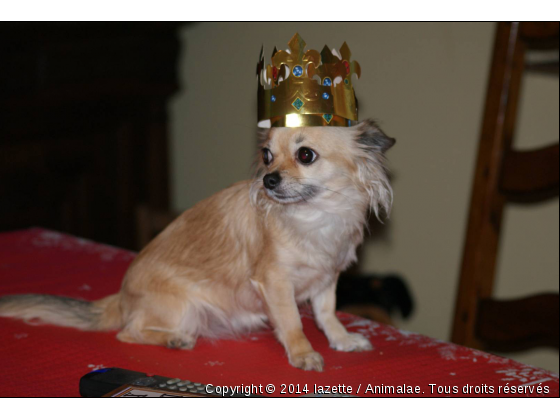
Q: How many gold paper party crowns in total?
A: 1